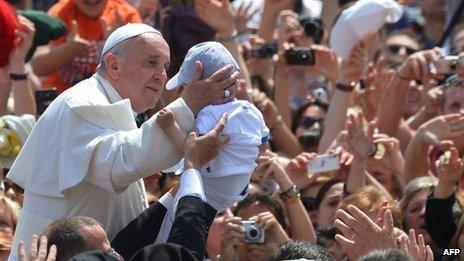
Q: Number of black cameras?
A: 3